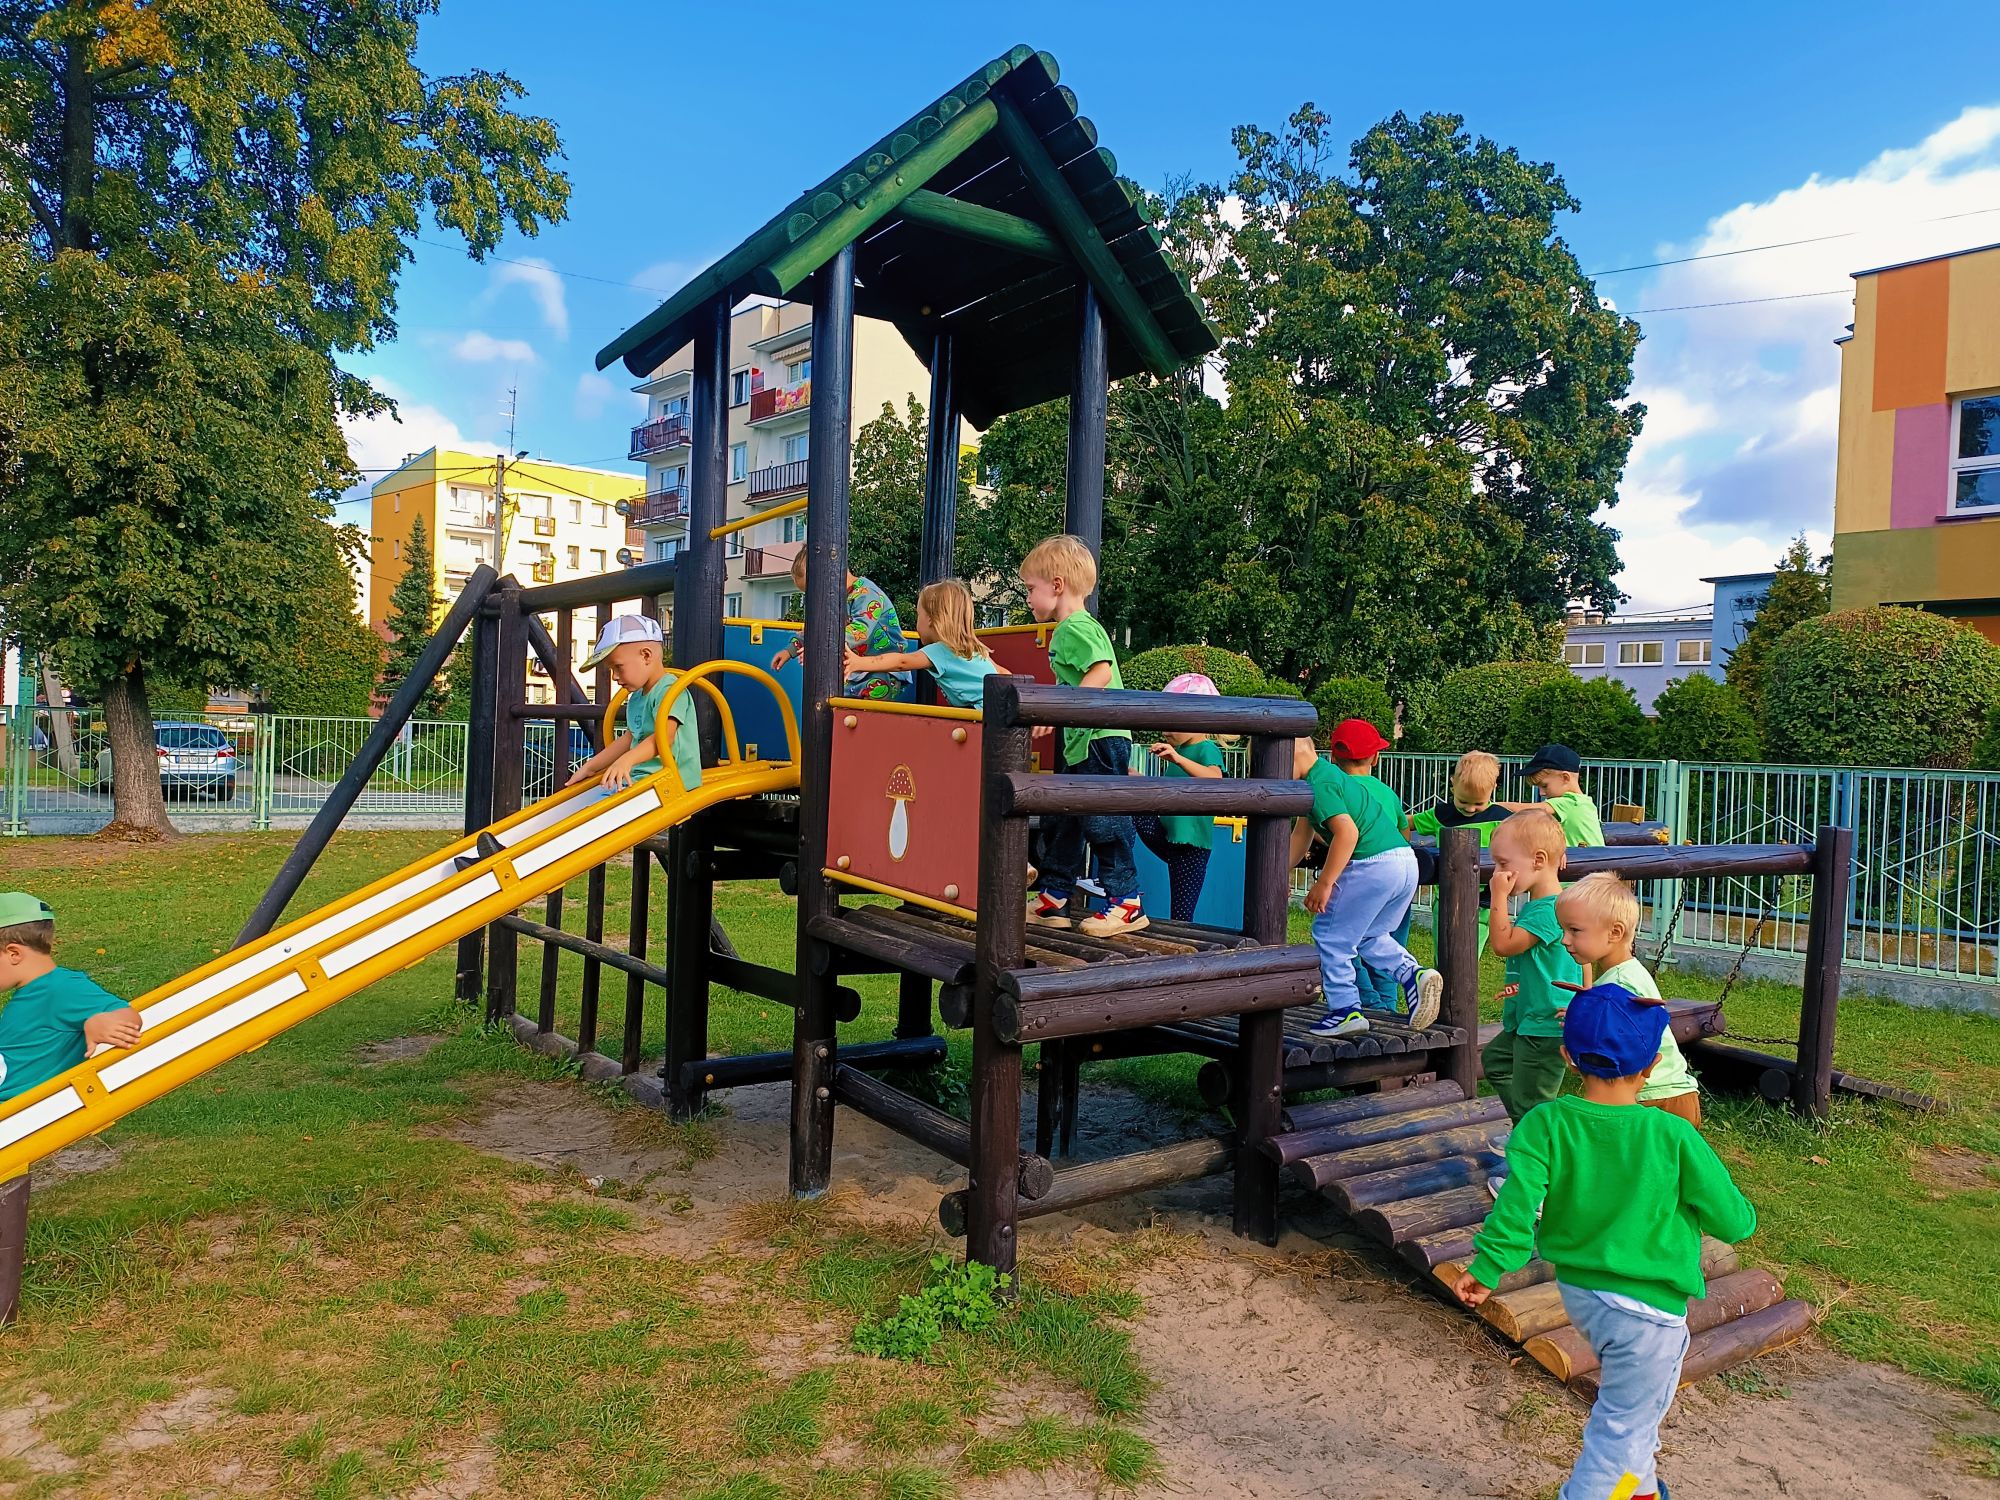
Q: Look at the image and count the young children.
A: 13